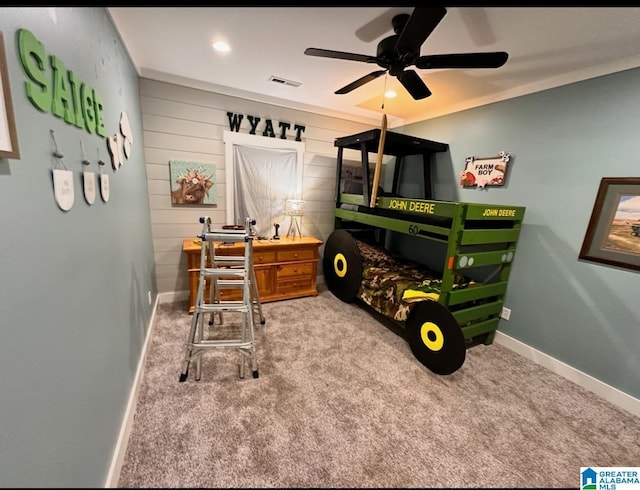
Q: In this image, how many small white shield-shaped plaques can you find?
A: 3